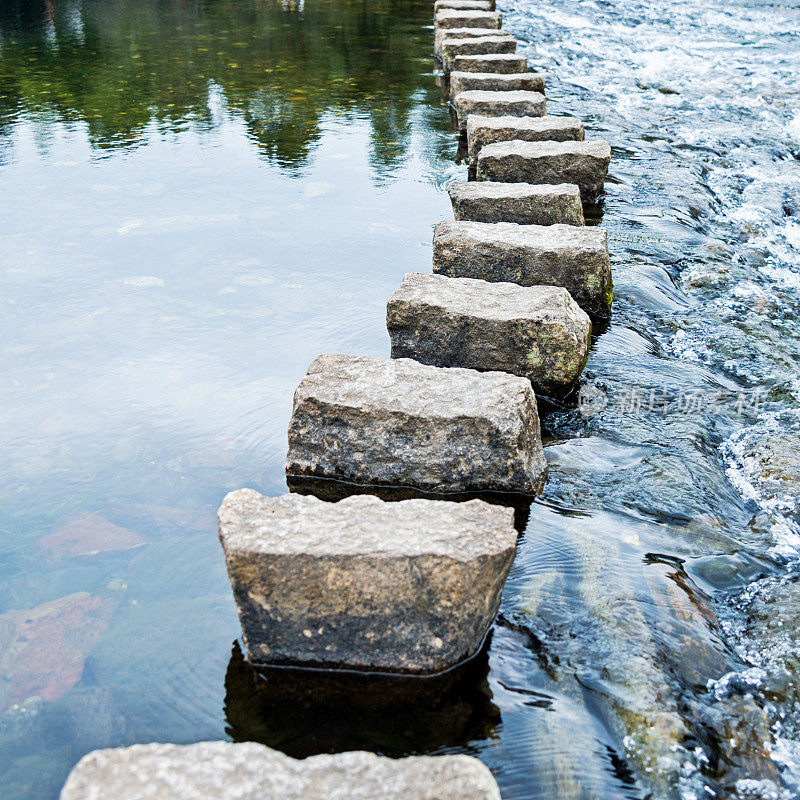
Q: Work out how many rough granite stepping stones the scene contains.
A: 15